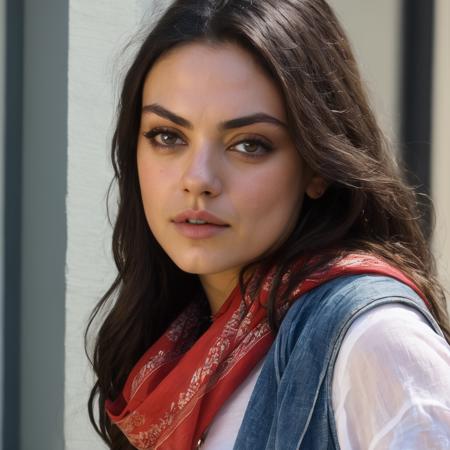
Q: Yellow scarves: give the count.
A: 0